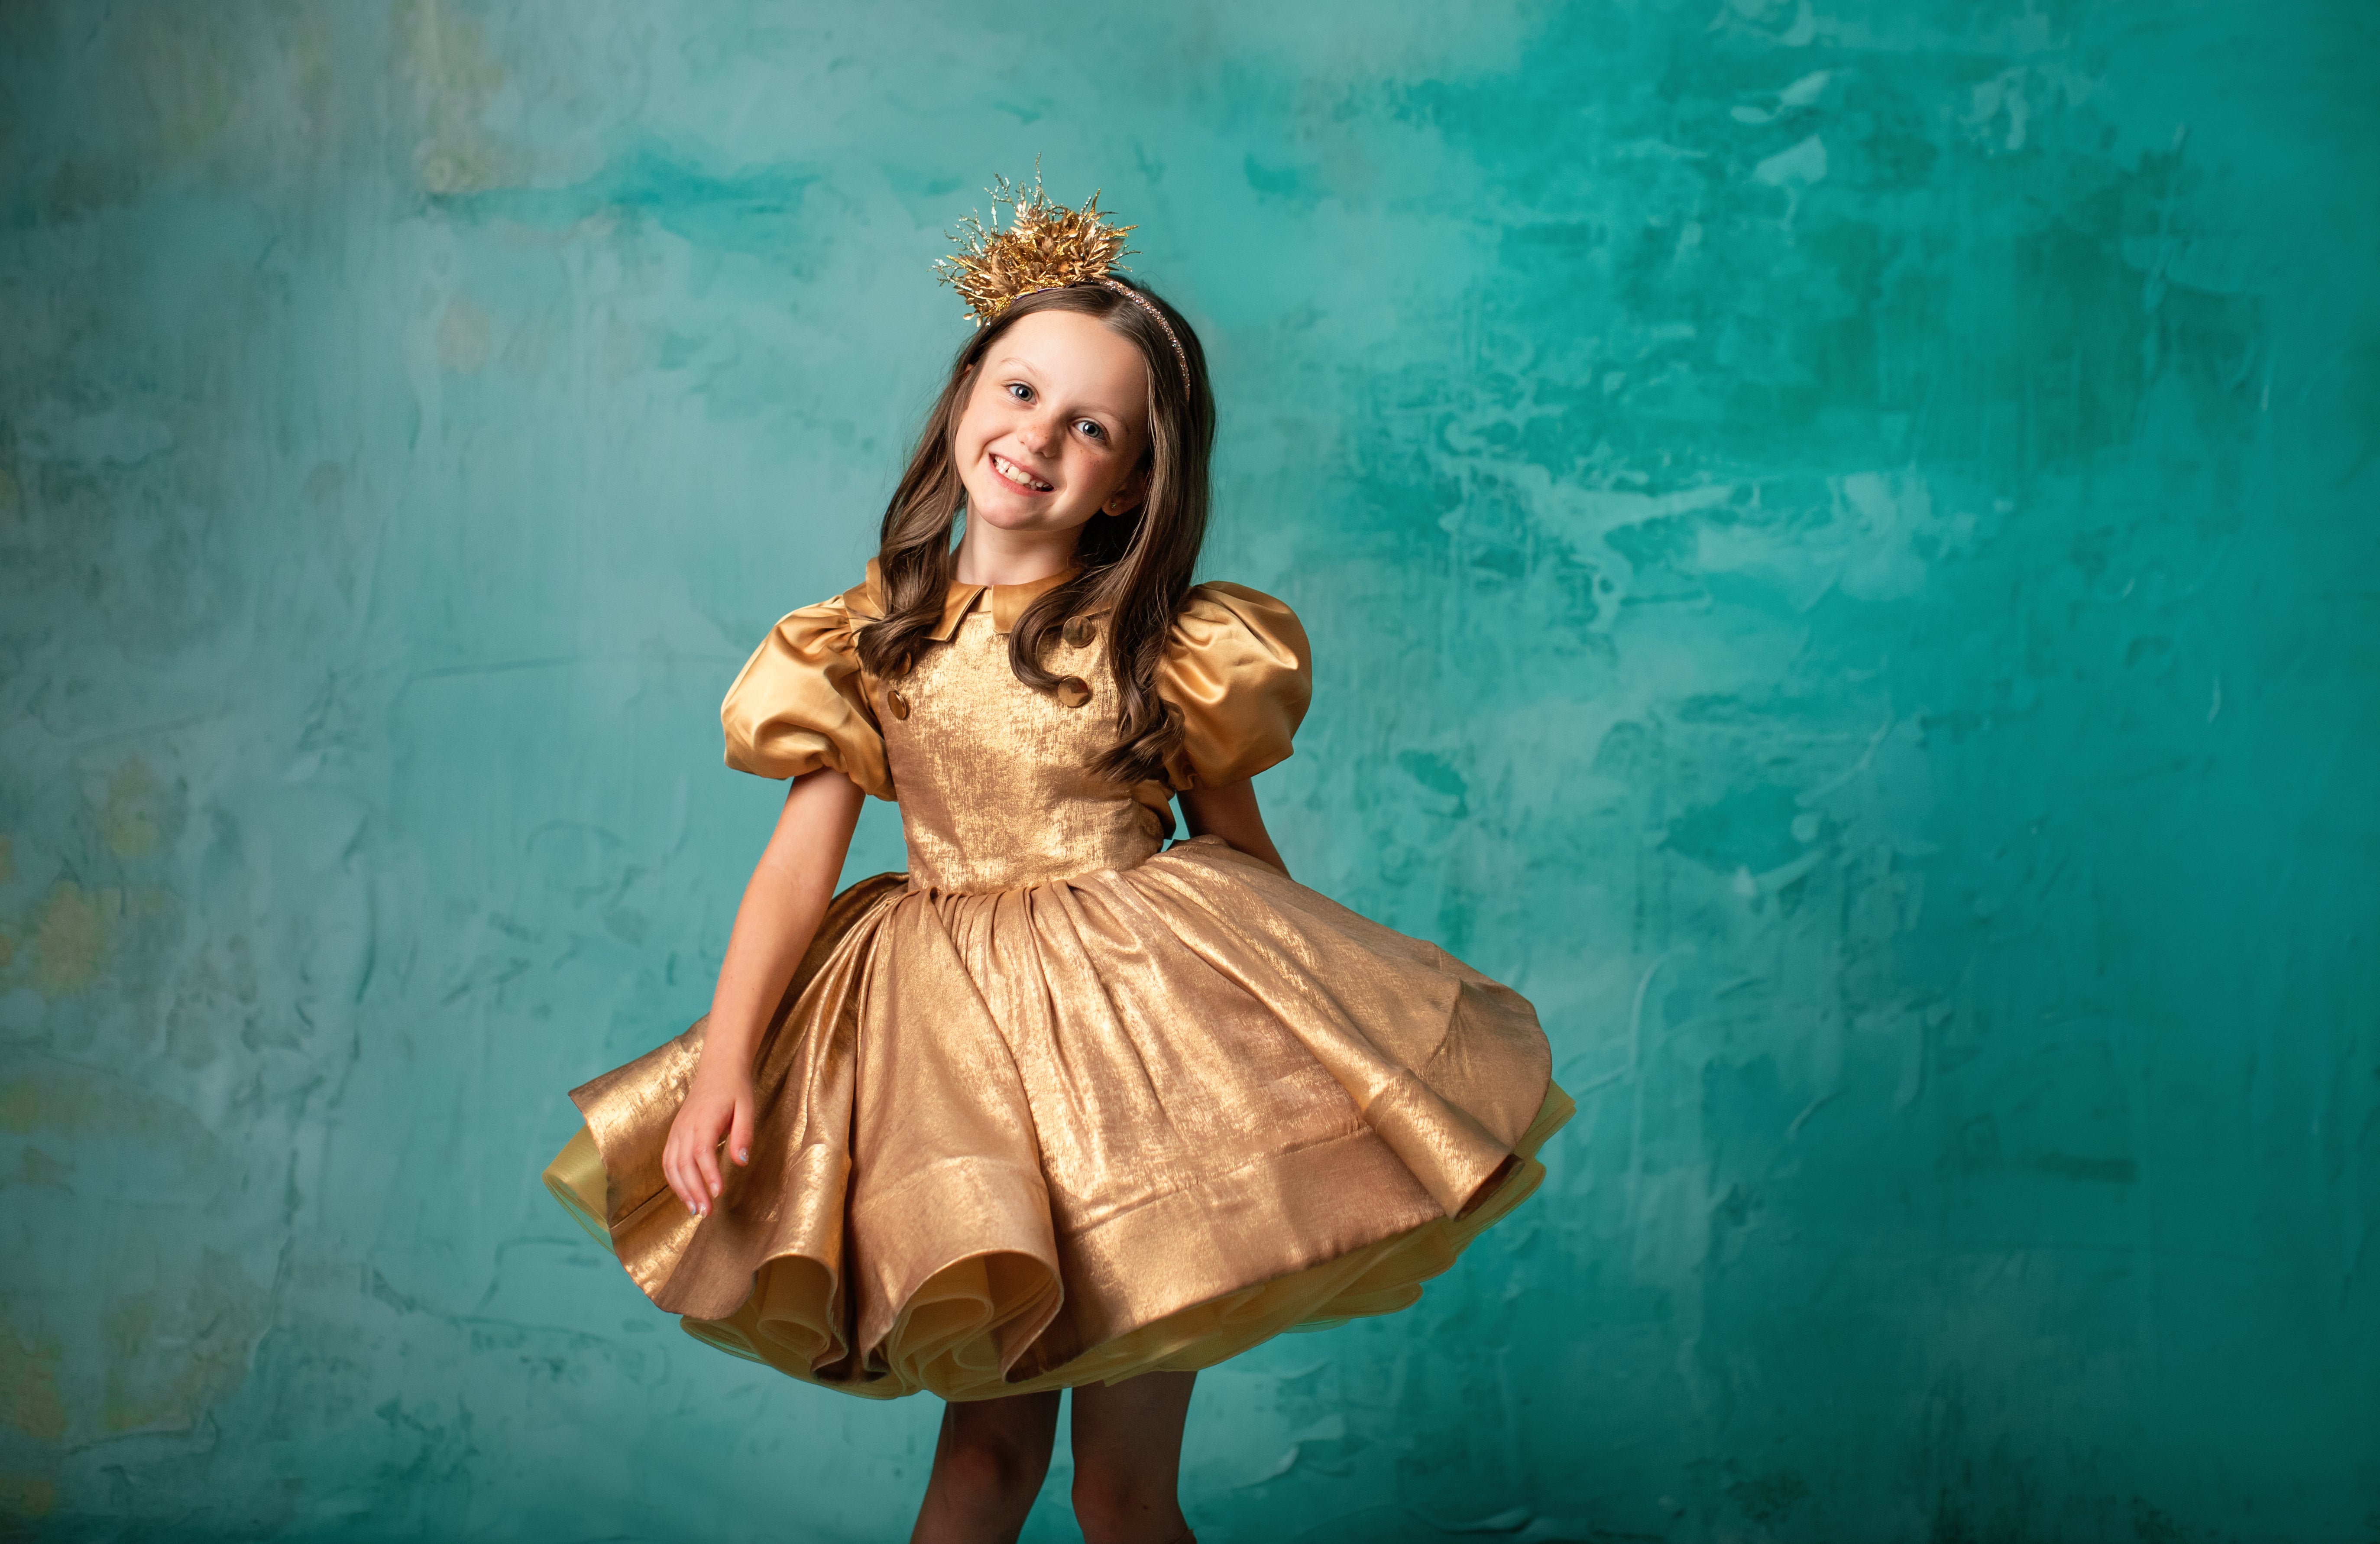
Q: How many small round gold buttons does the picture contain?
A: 4